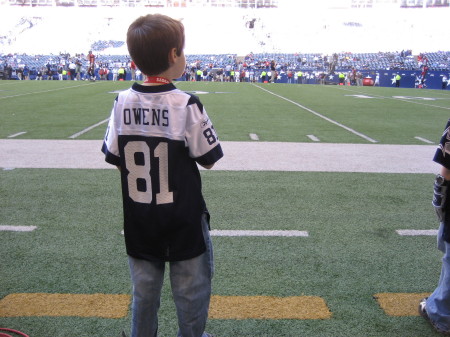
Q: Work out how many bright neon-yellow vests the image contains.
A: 8